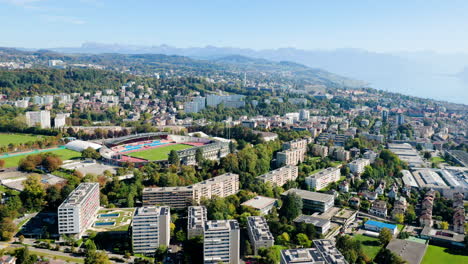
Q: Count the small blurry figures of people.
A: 0